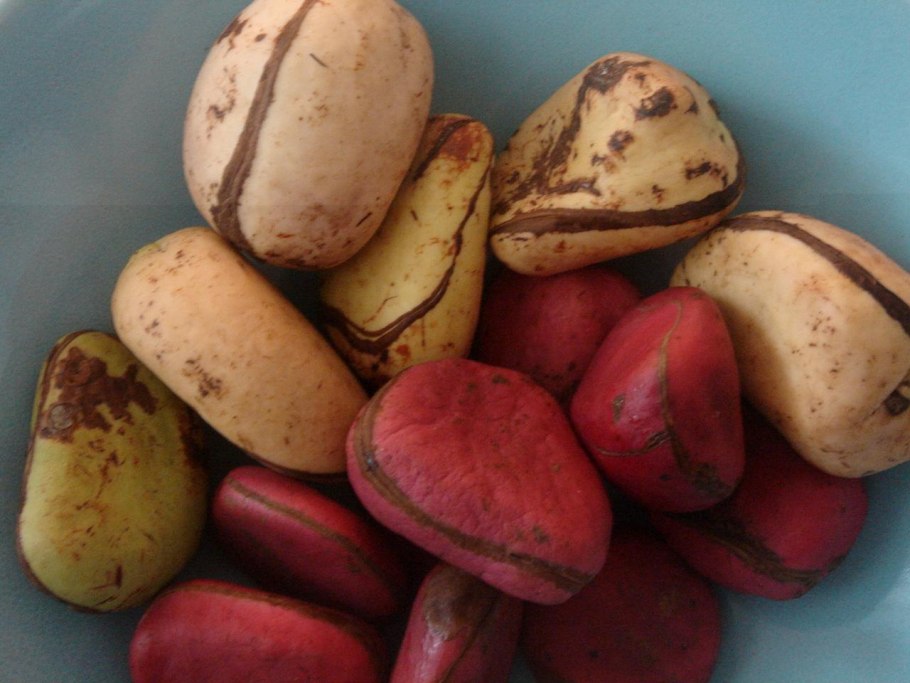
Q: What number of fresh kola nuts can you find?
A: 14